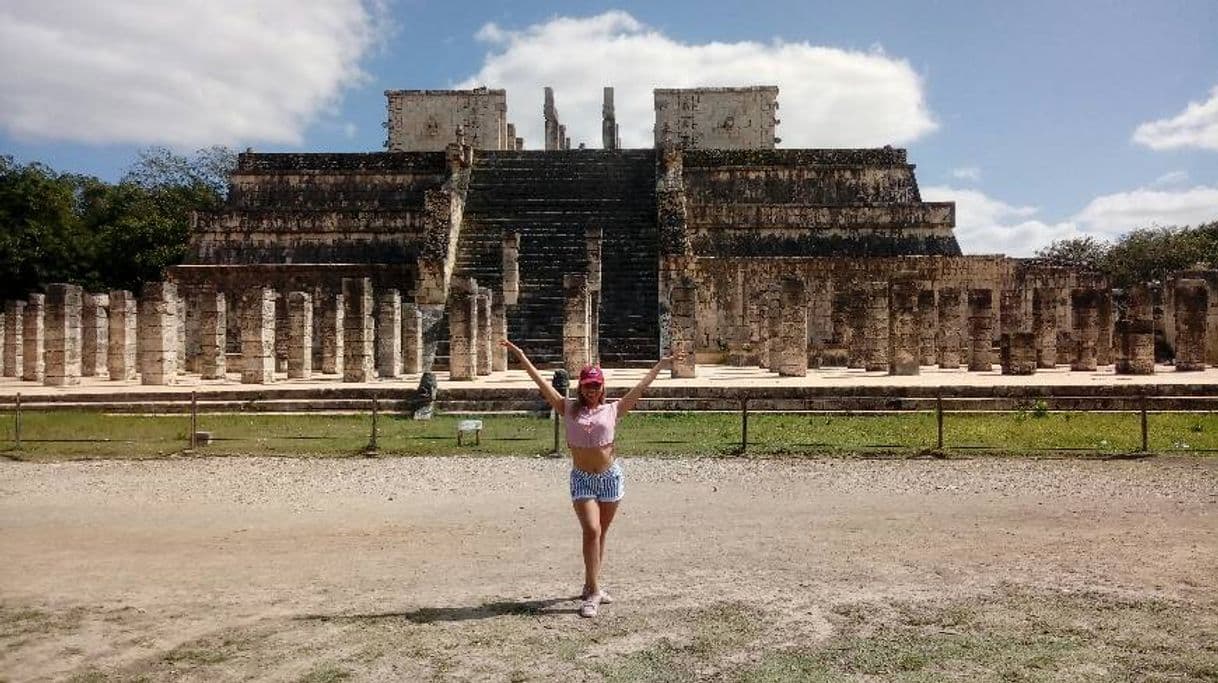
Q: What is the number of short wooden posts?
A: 7